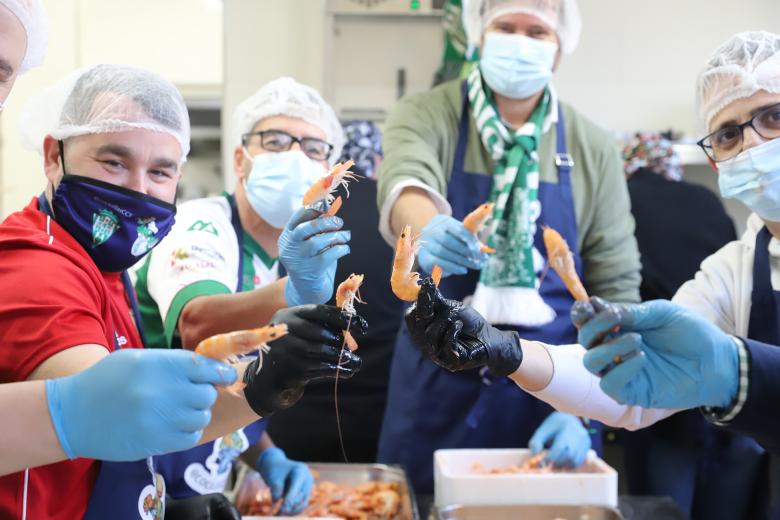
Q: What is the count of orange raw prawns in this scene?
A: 6